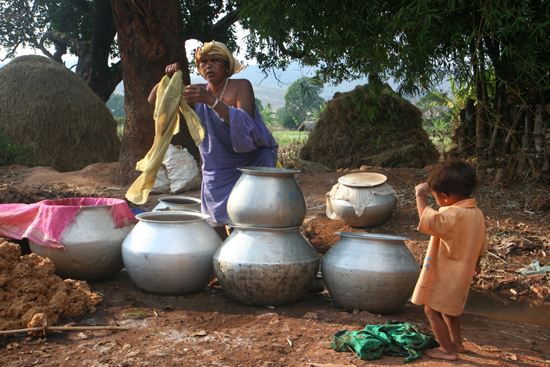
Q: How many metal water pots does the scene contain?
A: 7